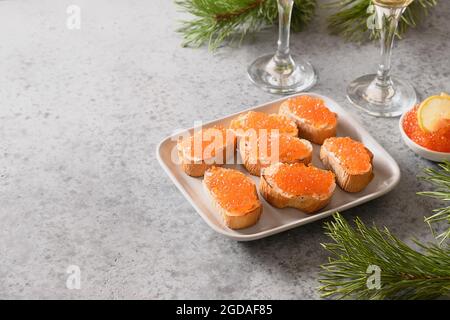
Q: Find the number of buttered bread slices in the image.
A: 7